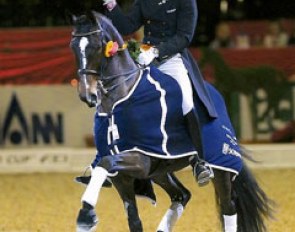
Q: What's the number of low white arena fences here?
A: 1